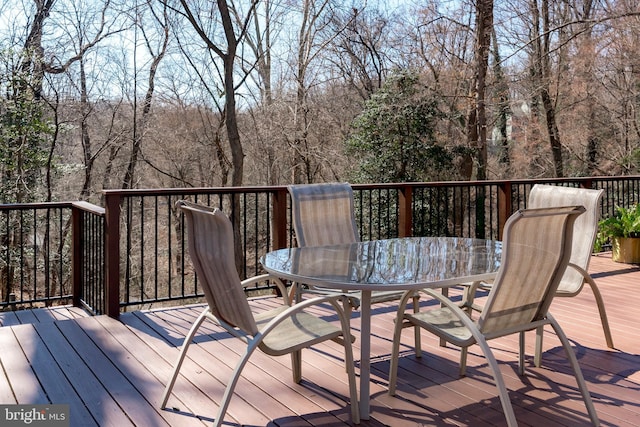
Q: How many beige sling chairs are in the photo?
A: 4